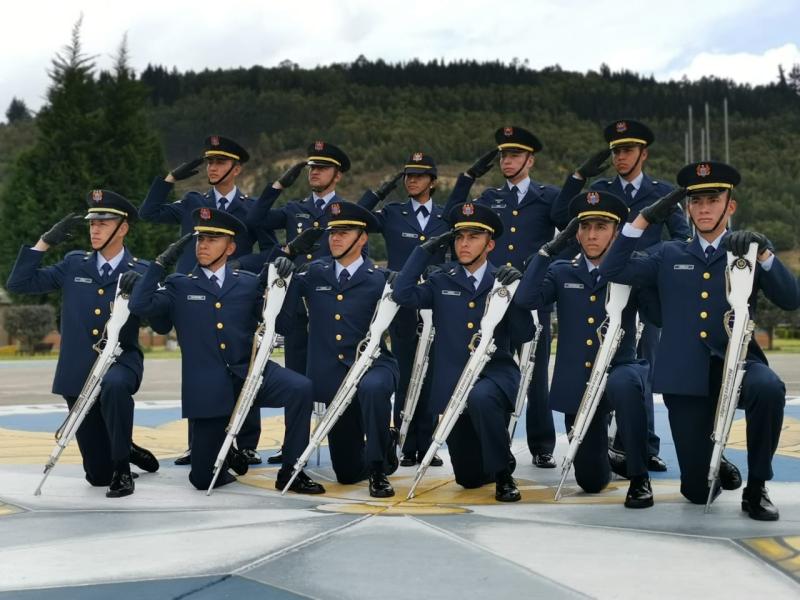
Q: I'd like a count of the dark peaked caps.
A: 11